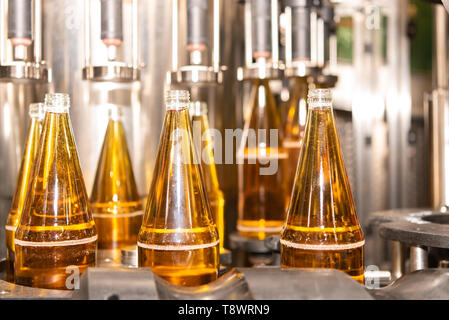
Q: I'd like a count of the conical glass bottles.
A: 8